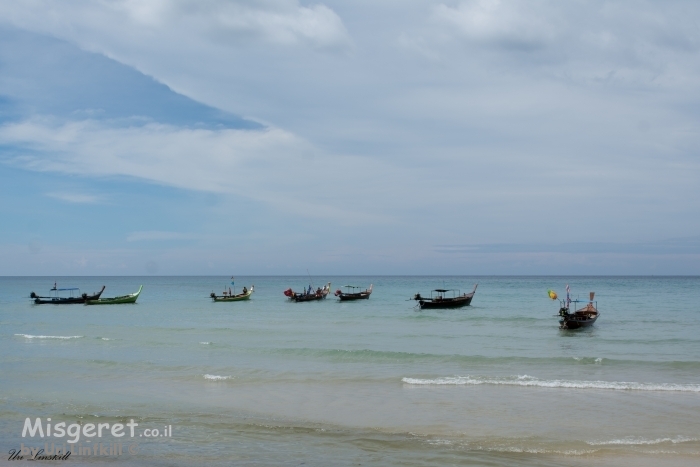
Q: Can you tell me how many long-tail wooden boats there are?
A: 7